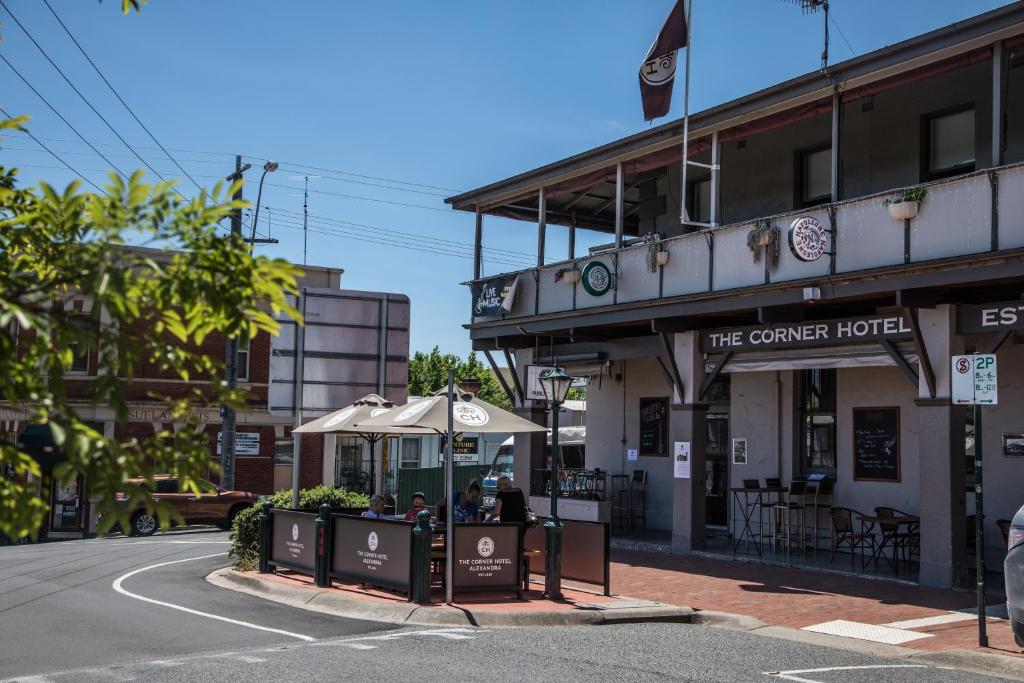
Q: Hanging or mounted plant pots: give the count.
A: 4